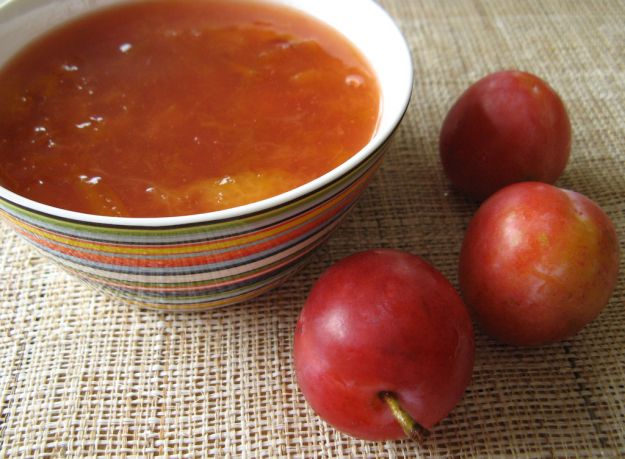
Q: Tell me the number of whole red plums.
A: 3